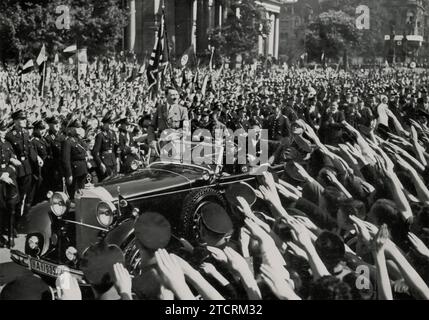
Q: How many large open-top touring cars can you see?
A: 1